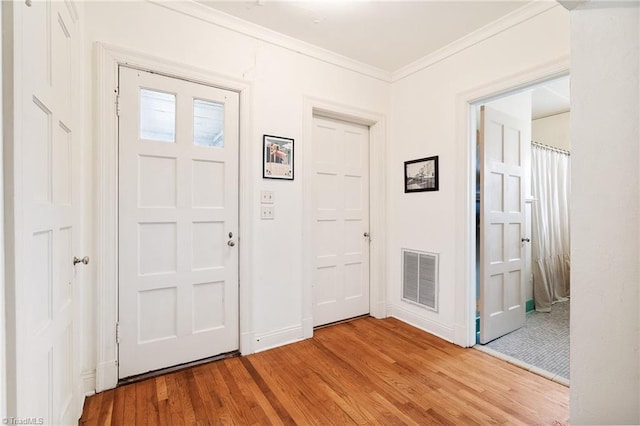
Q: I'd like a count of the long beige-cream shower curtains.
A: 1